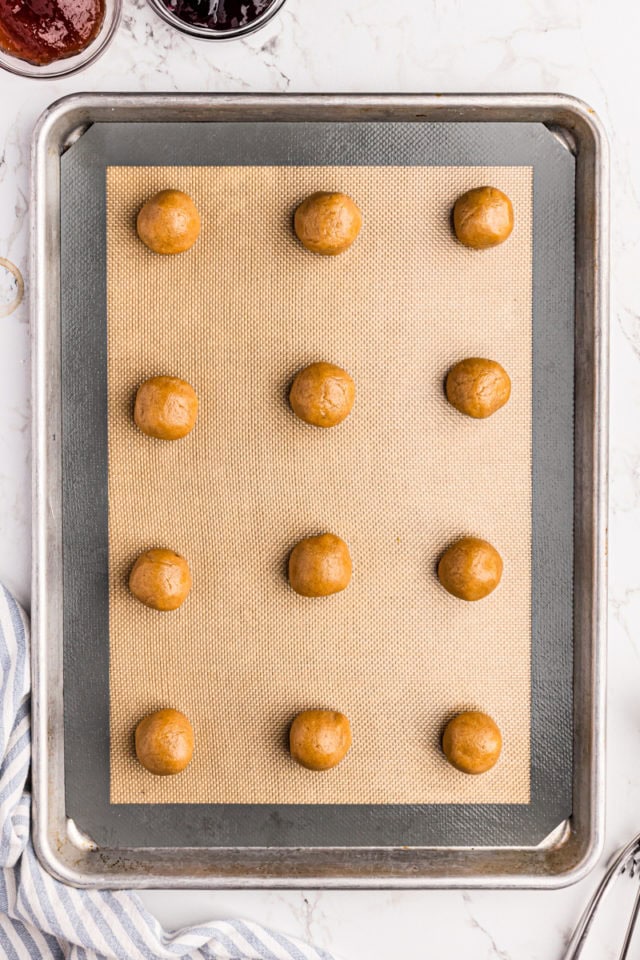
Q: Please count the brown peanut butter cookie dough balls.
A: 12